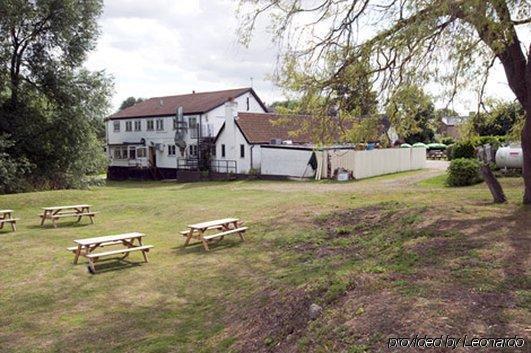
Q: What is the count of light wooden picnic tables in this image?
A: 4